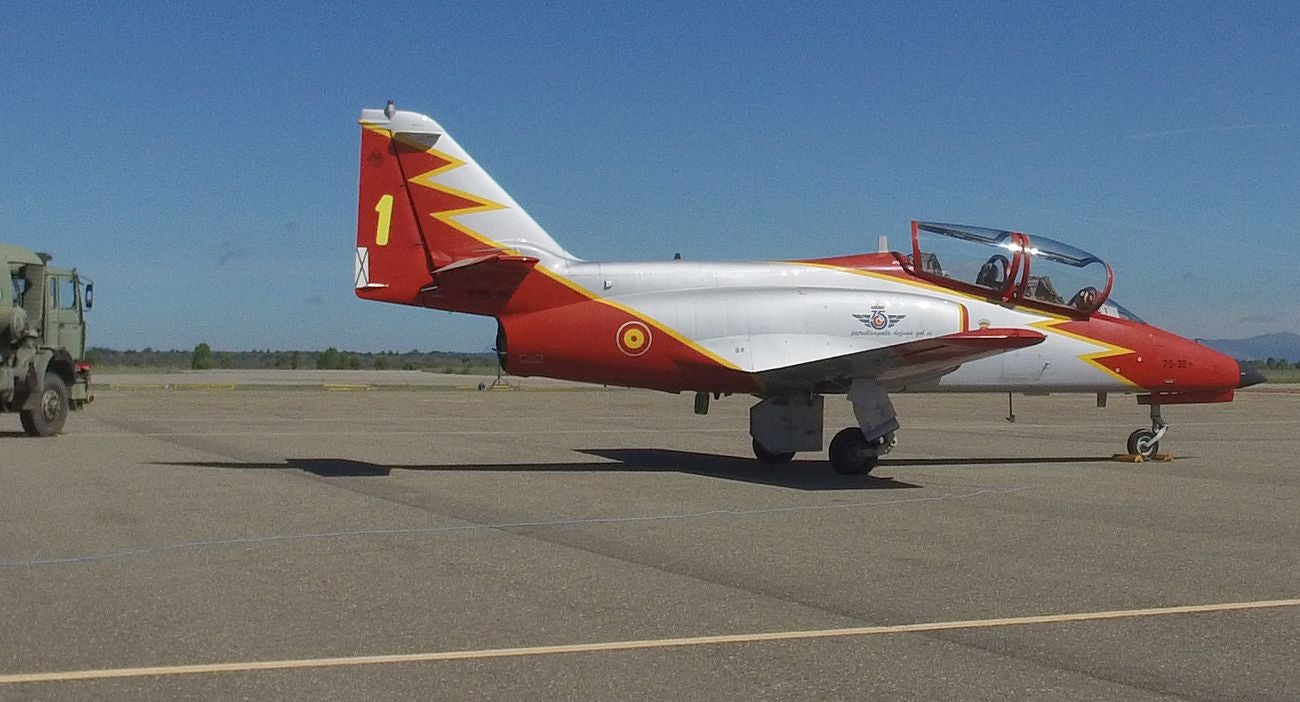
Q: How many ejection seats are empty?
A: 2